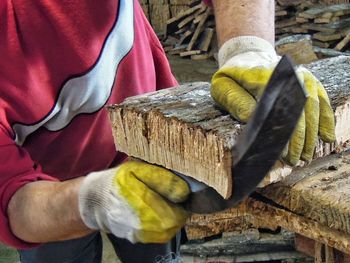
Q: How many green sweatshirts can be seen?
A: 0